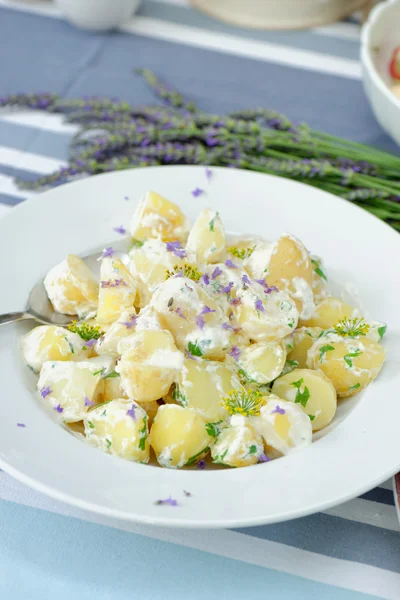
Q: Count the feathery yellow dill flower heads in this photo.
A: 5